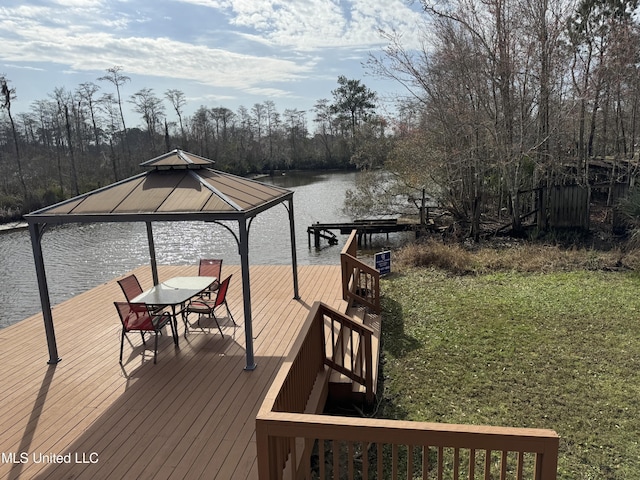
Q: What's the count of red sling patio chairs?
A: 4